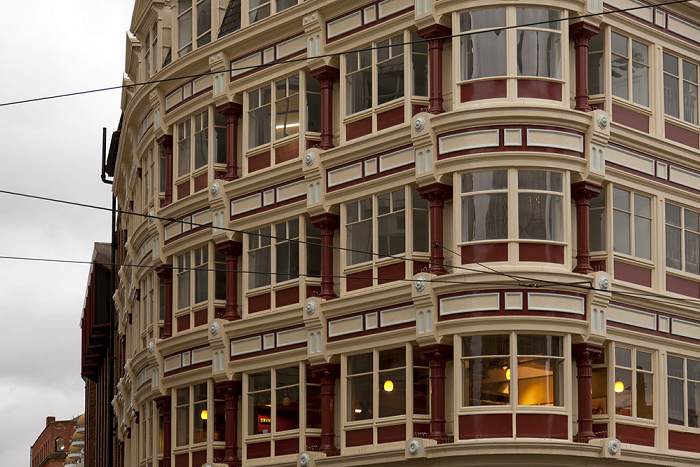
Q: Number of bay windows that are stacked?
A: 3